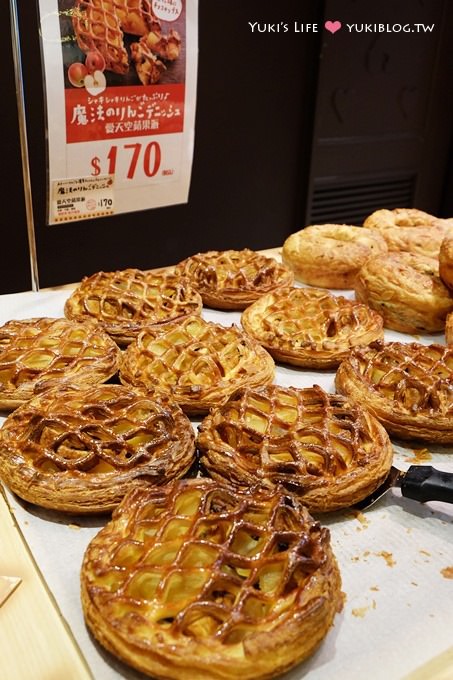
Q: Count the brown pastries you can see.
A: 9